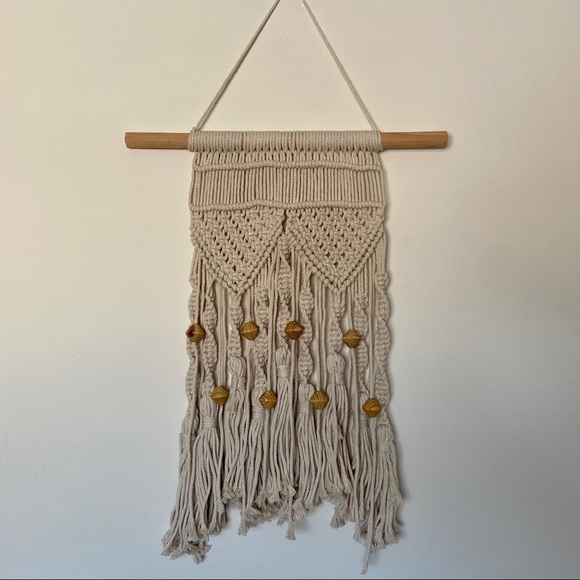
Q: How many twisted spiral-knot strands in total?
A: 9